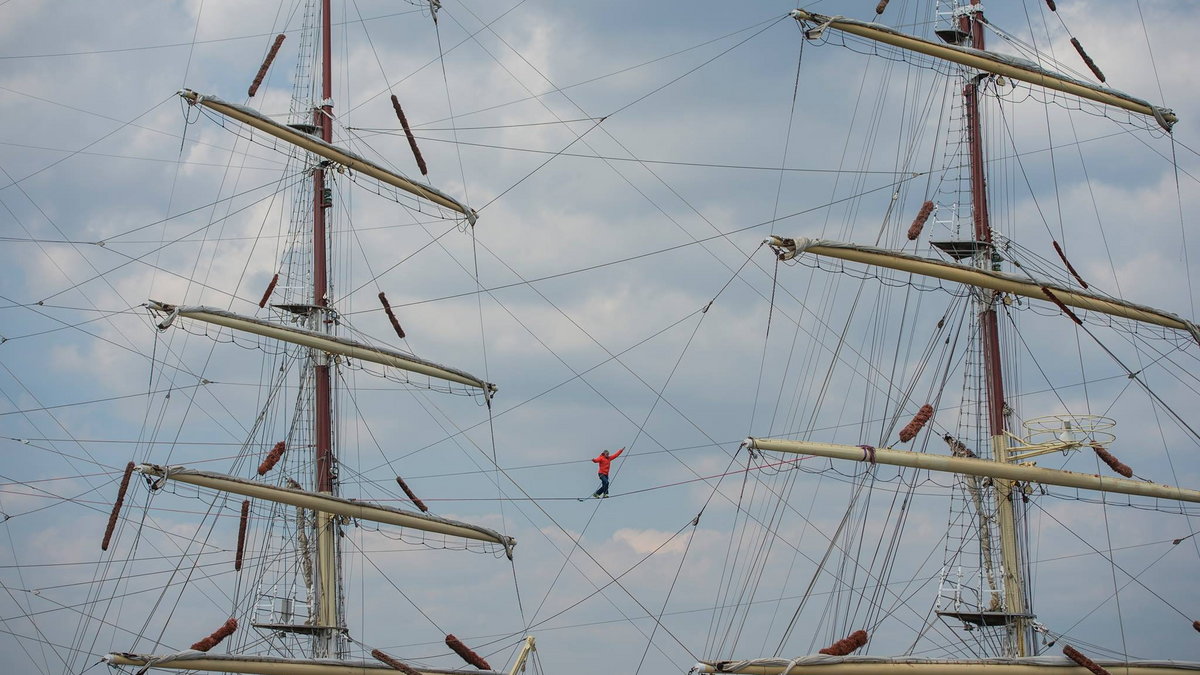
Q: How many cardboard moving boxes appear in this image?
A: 0